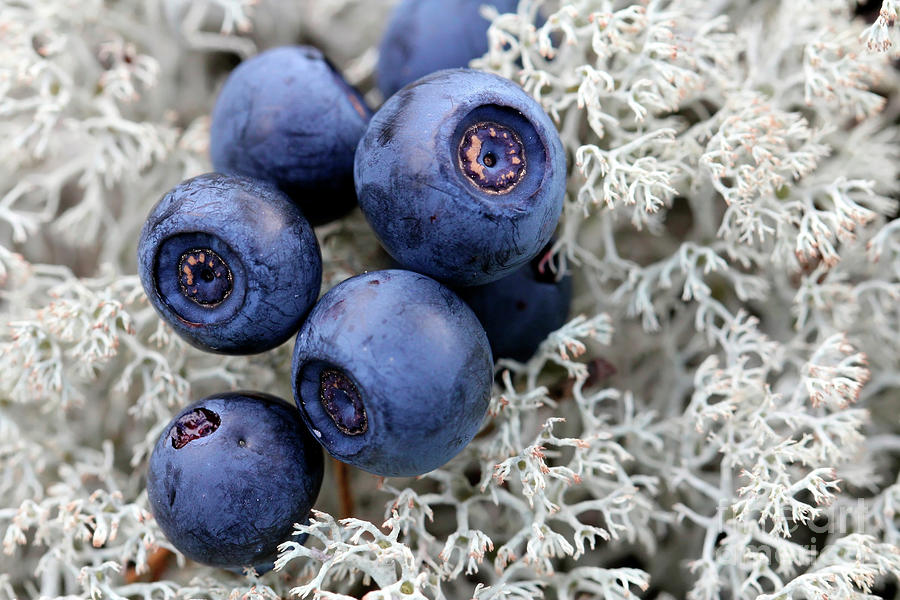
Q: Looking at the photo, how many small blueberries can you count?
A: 7